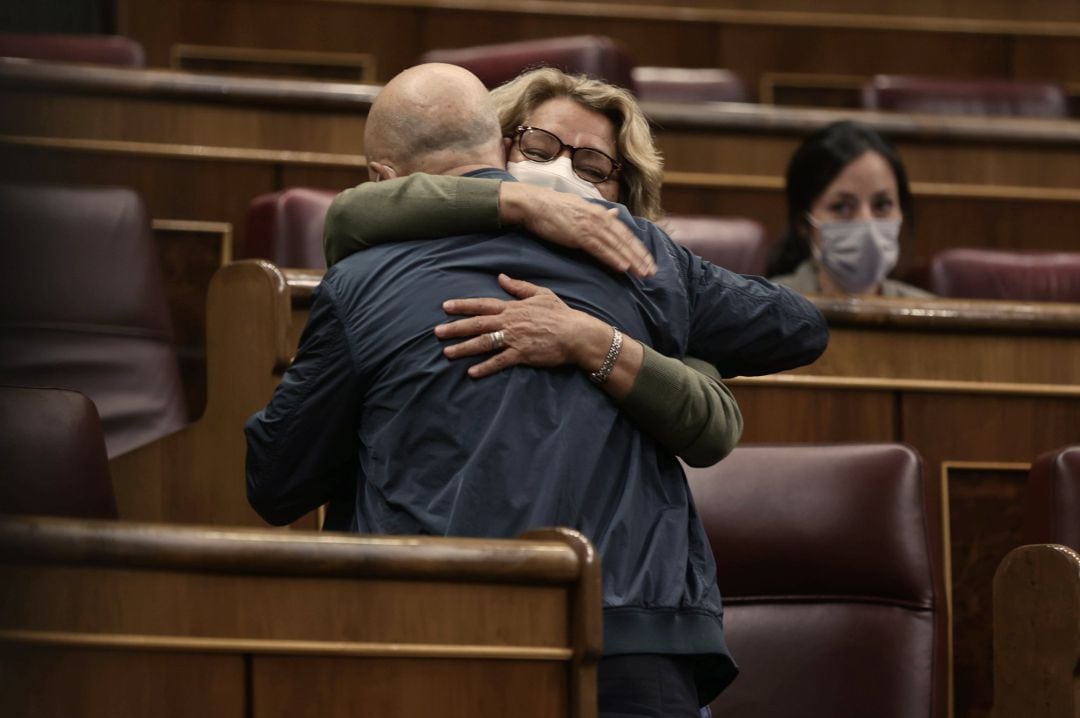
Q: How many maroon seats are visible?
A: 11